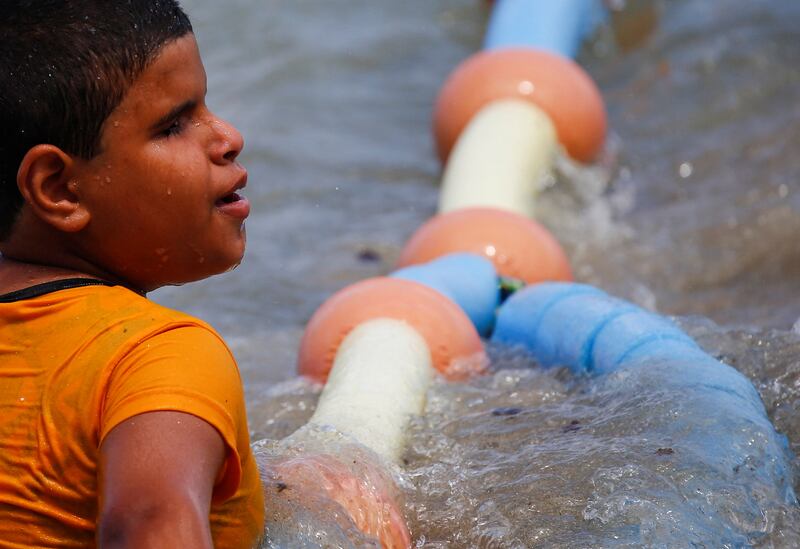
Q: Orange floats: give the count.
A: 4